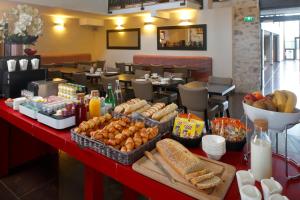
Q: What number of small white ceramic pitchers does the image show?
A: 4